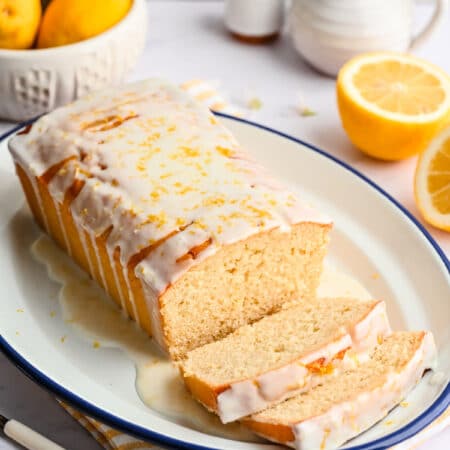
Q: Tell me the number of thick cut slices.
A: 2